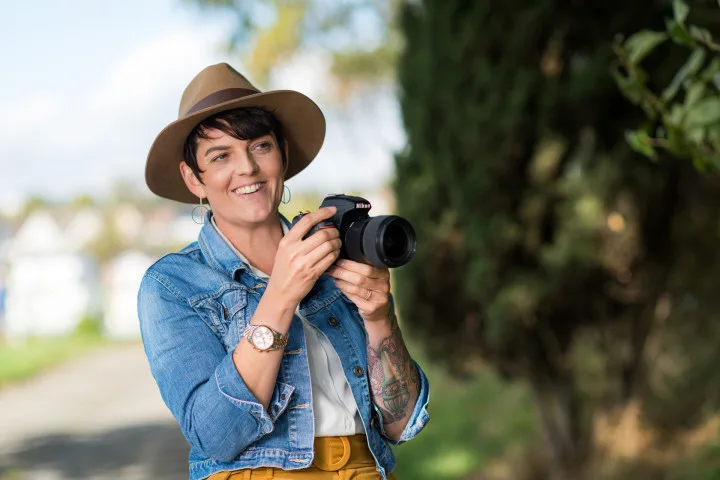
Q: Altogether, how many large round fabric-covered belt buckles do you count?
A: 1